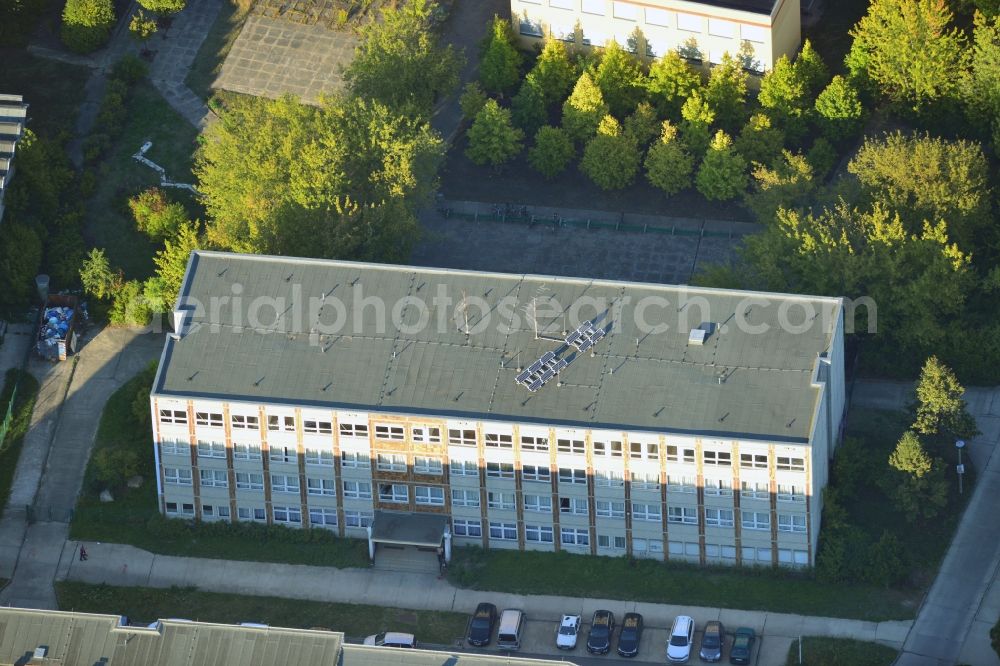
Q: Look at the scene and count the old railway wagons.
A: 0